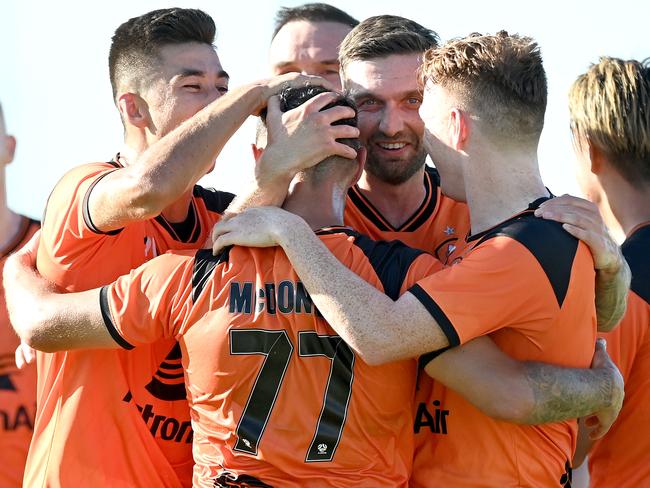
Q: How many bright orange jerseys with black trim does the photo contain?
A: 6